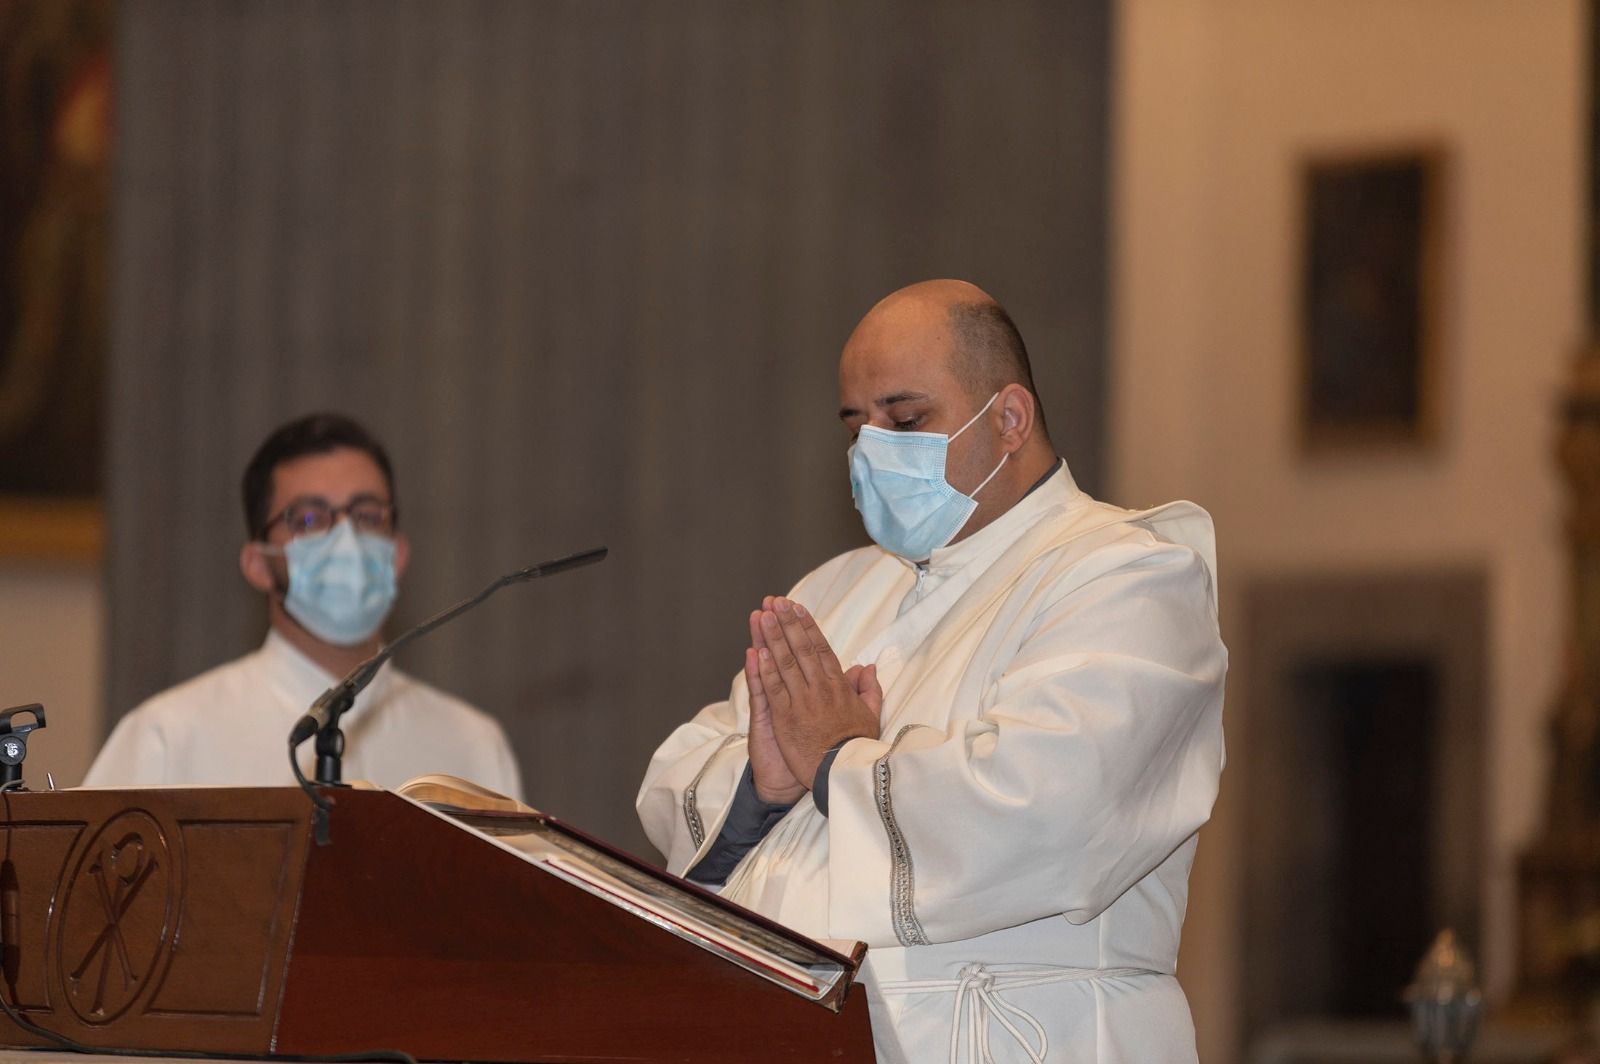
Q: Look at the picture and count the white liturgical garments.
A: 2